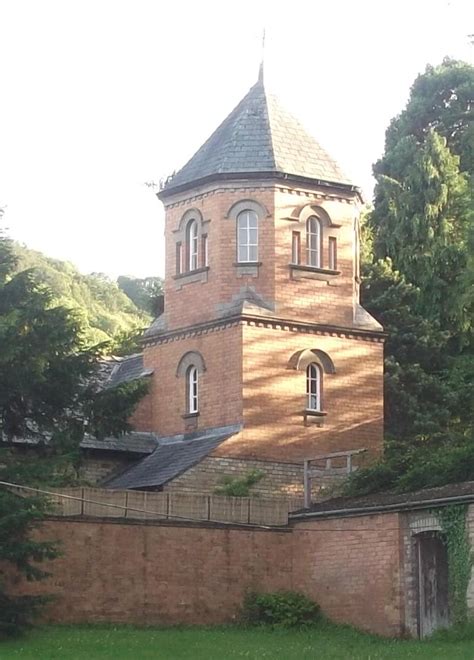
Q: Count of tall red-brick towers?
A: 1